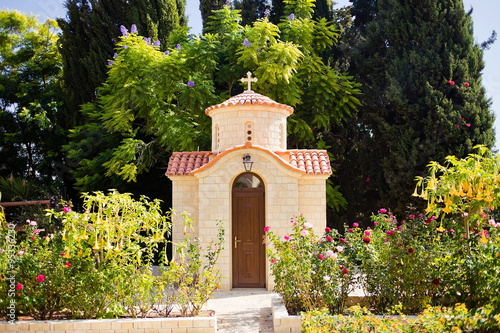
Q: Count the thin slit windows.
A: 3